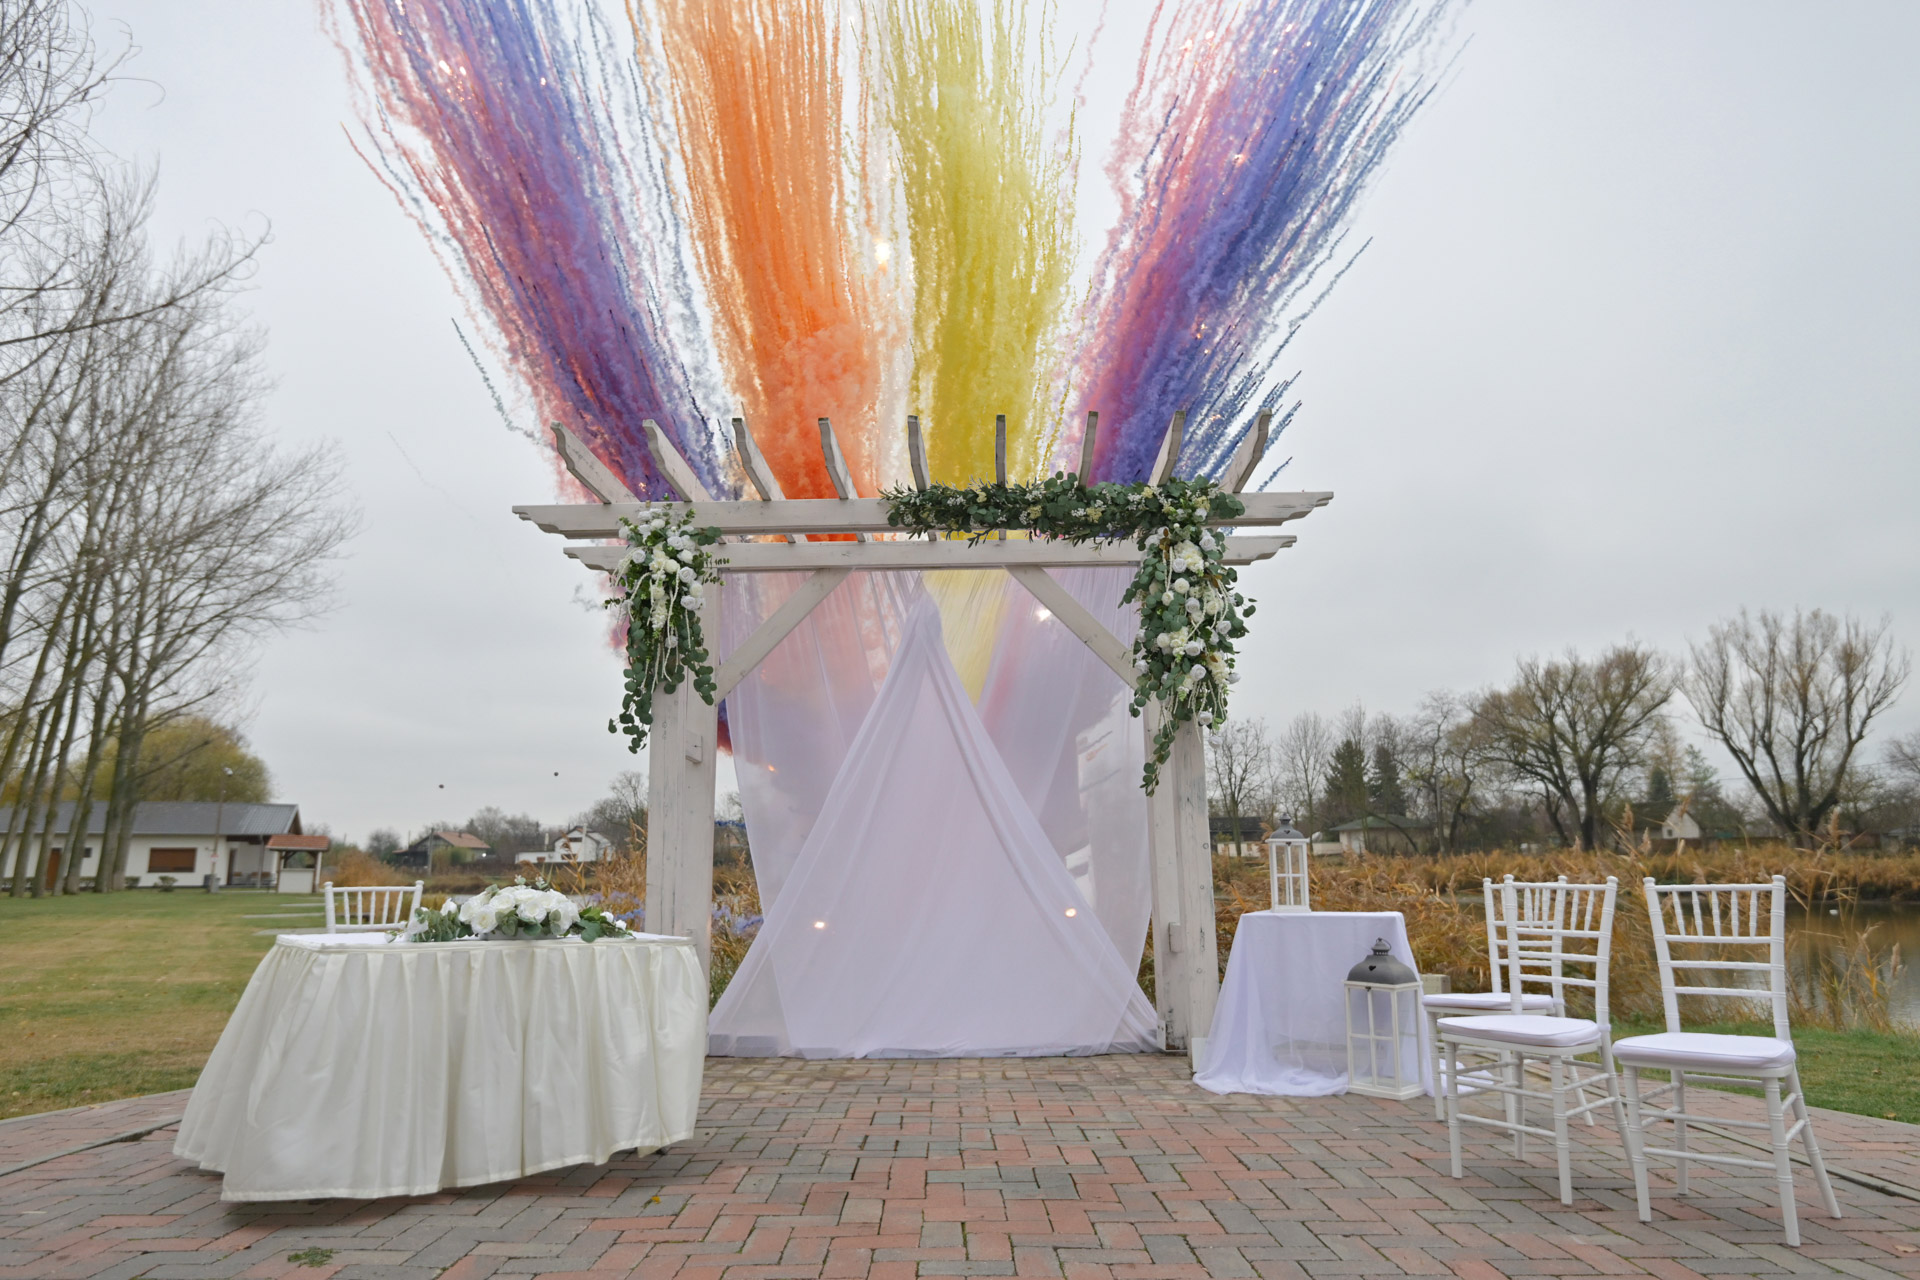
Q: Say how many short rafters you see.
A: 9